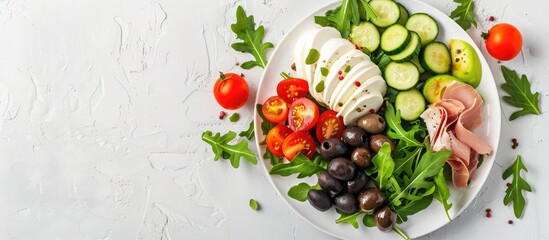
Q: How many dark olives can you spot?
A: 12